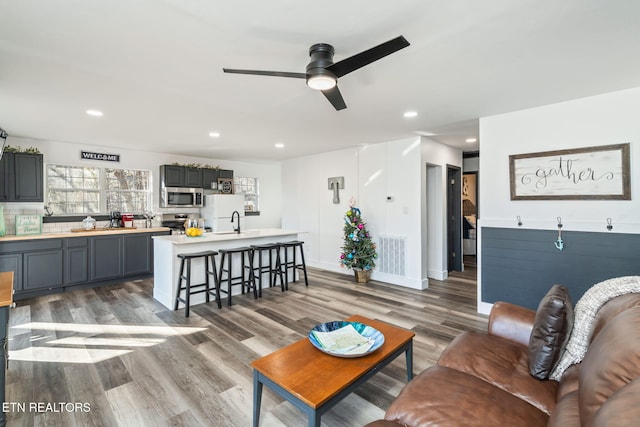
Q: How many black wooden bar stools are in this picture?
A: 4